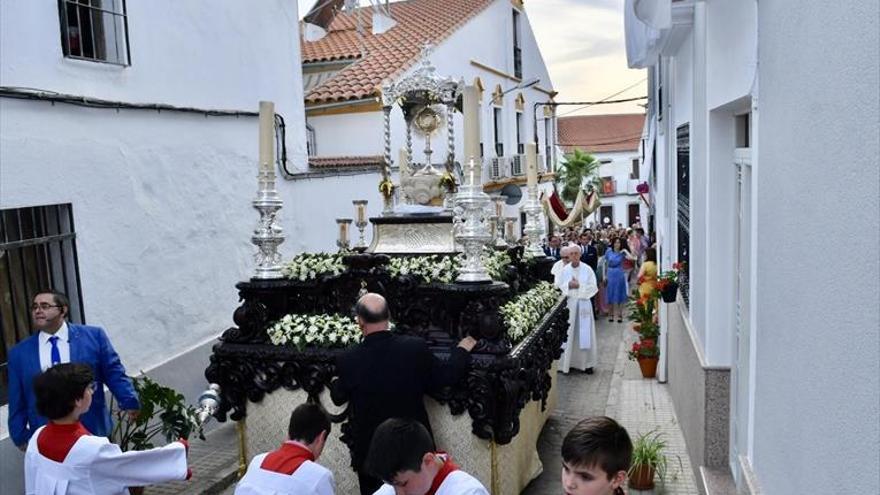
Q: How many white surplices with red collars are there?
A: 3